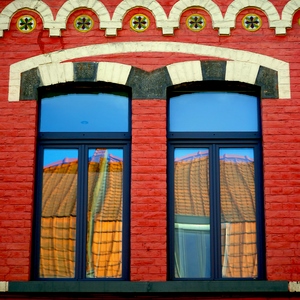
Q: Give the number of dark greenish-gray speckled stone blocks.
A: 5